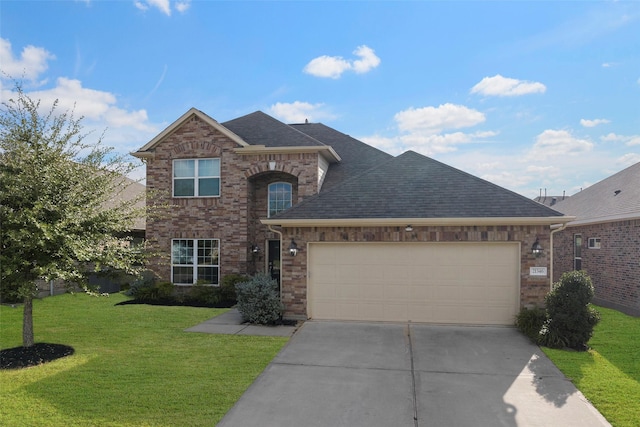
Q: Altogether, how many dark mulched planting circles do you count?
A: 1